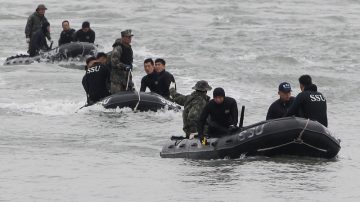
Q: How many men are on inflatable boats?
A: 13